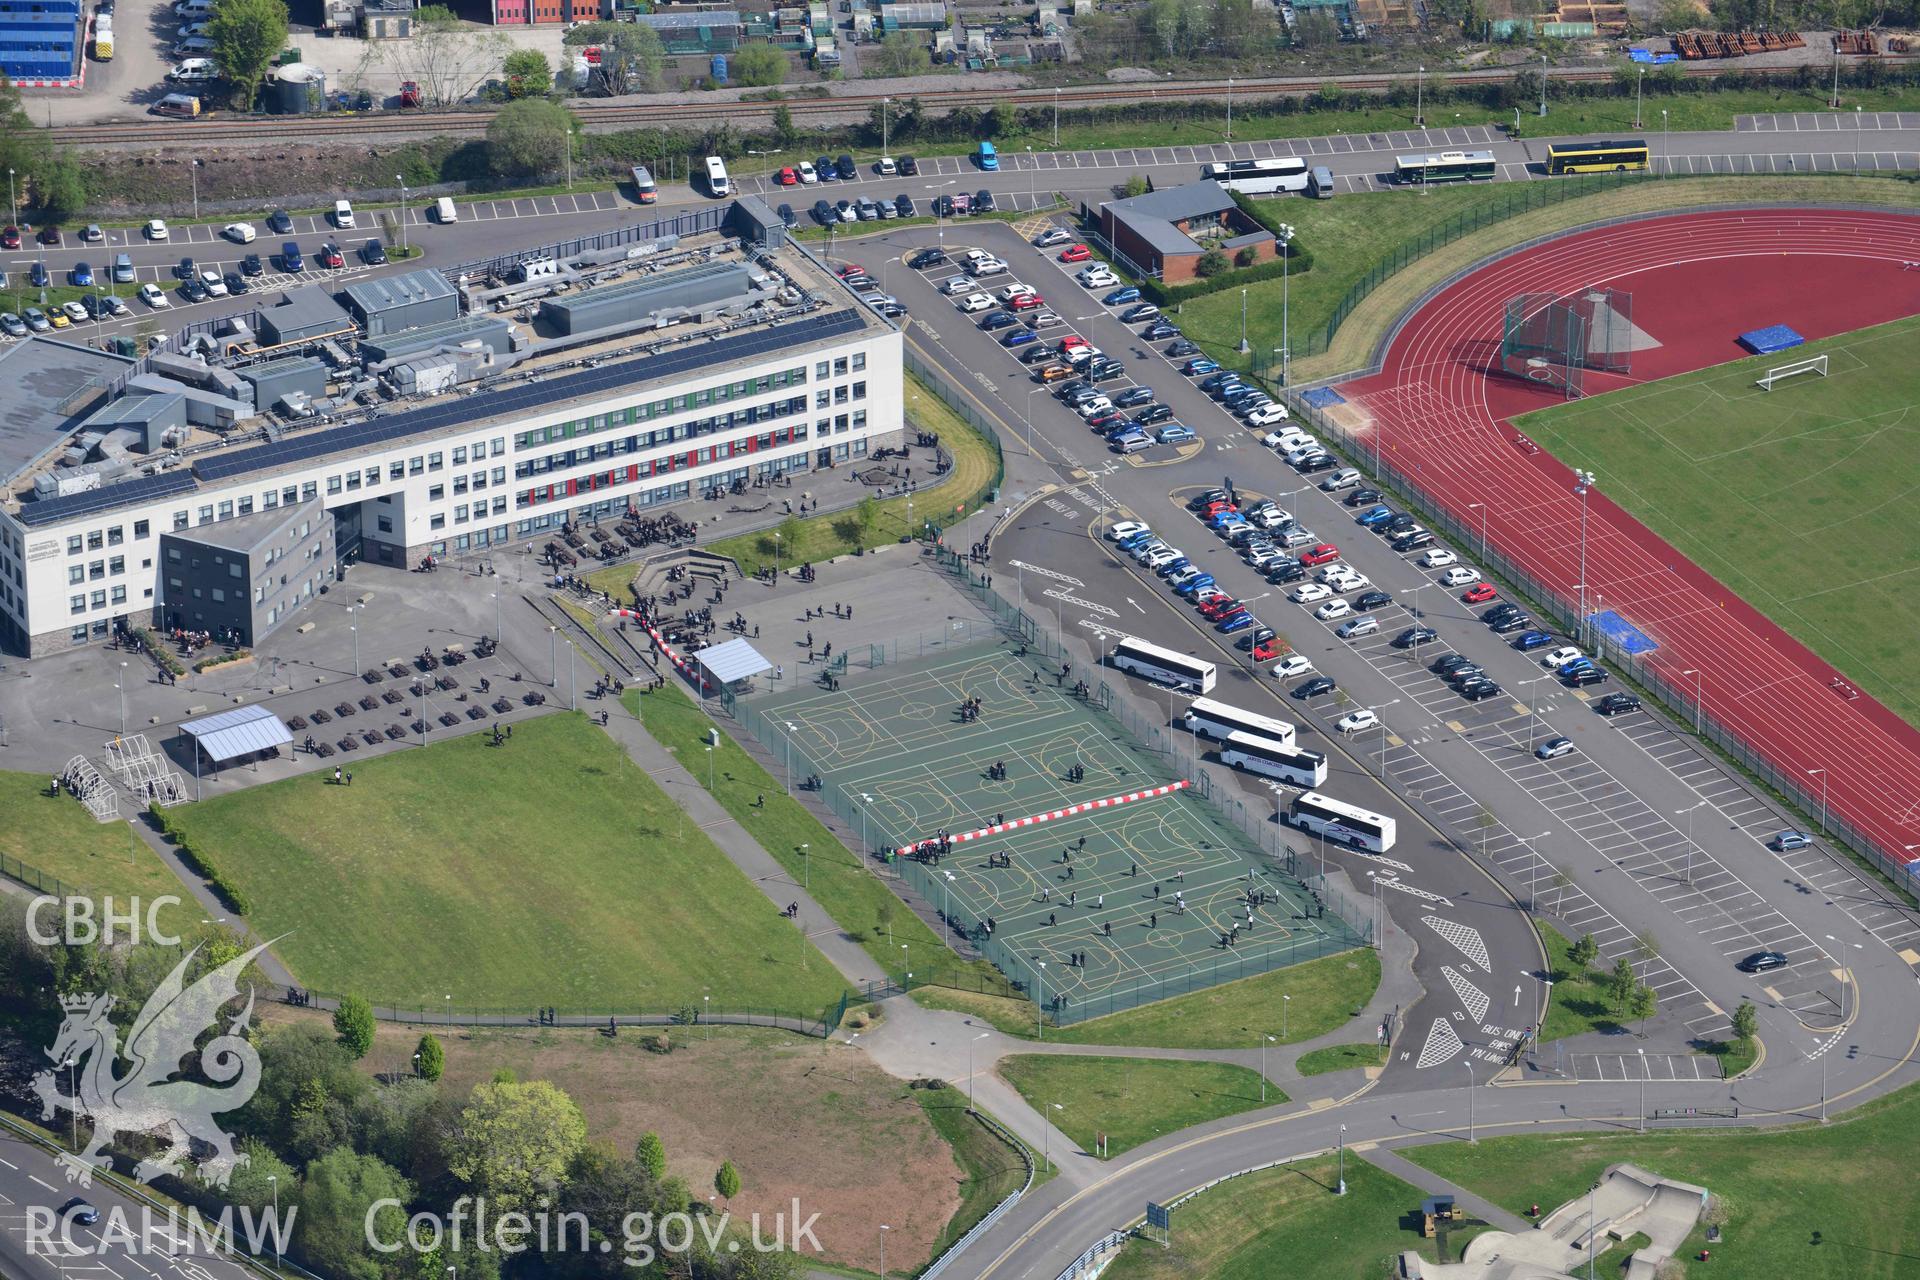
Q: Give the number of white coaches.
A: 5